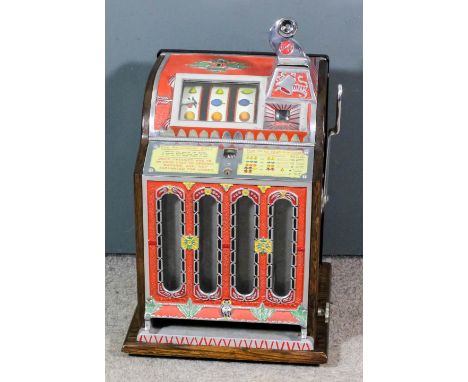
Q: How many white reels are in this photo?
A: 3